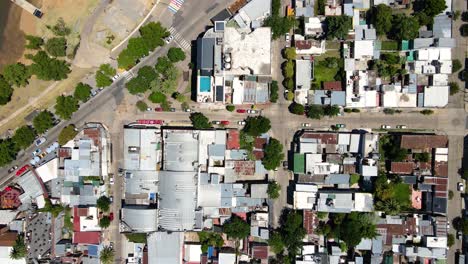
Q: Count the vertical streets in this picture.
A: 3